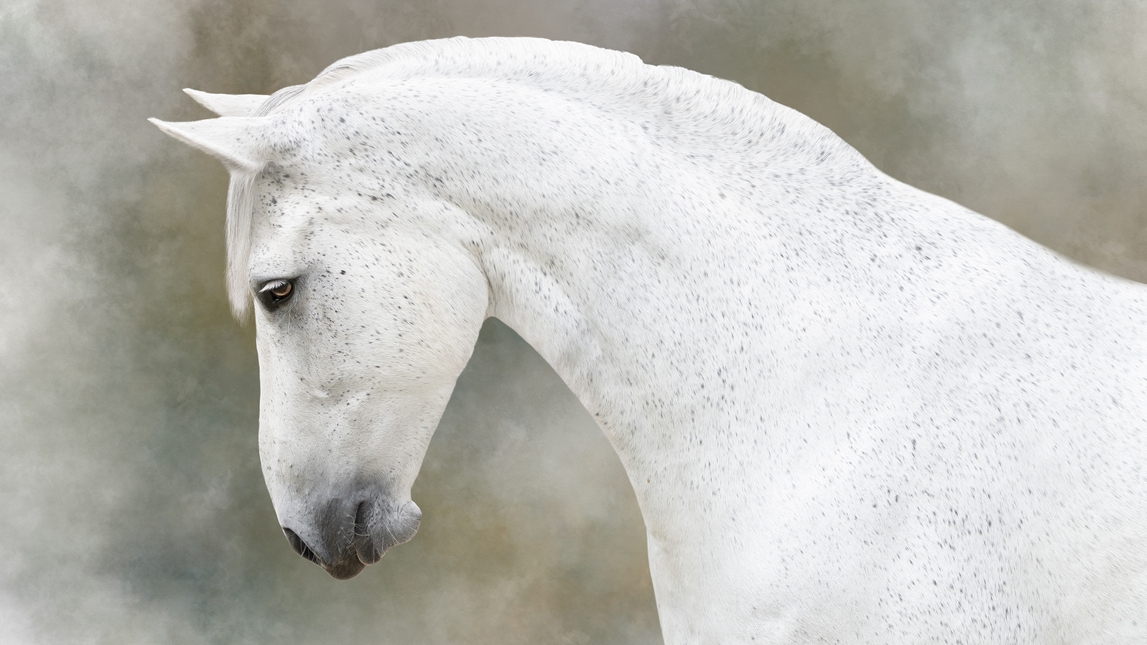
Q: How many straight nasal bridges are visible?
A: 1